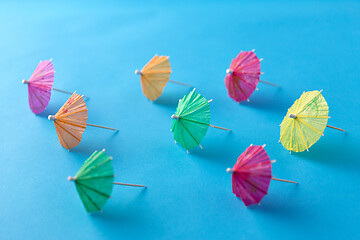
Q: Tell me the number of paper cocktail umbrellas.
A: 8